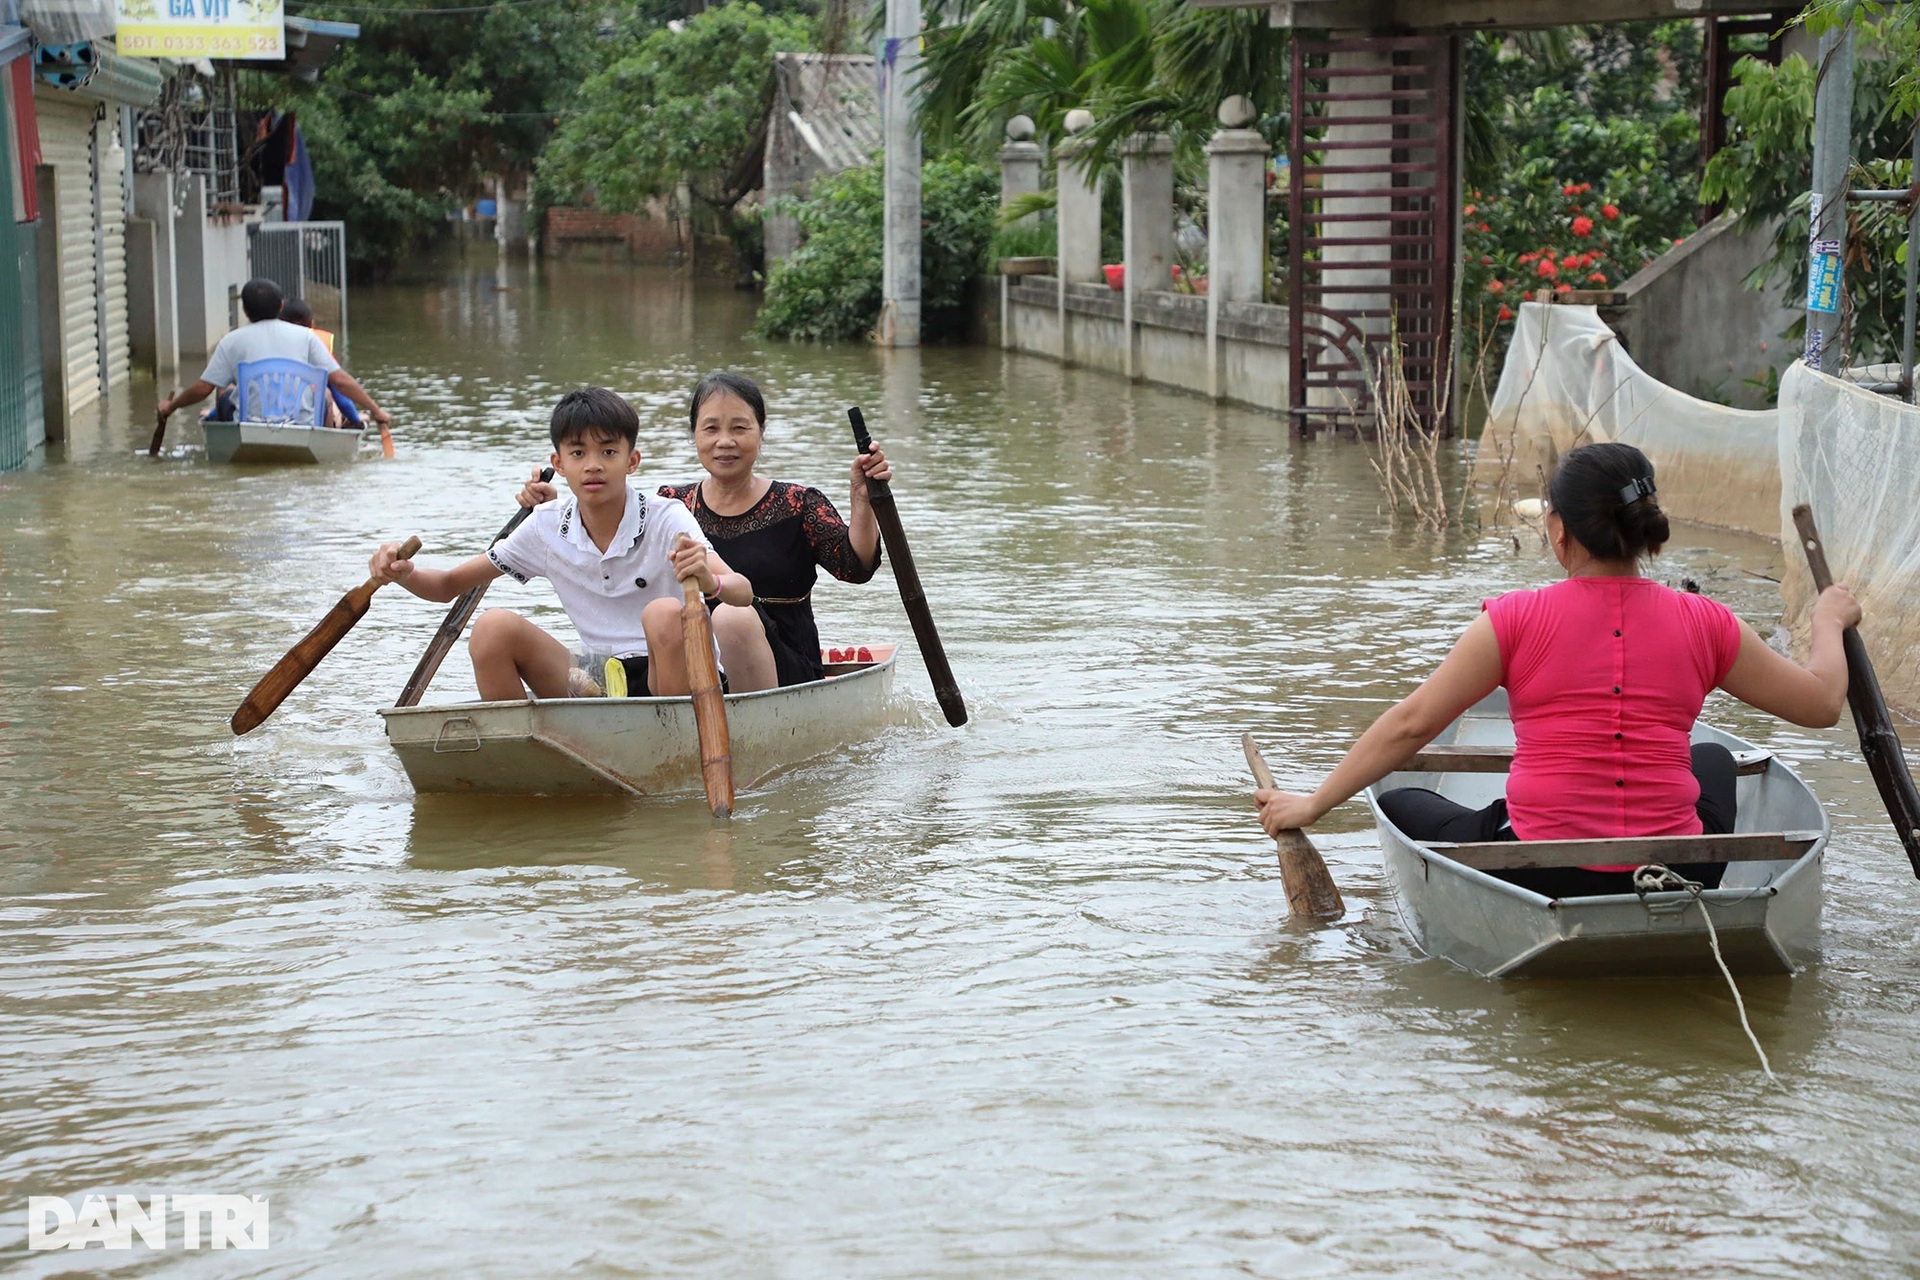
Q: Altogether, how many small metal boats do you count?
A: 3